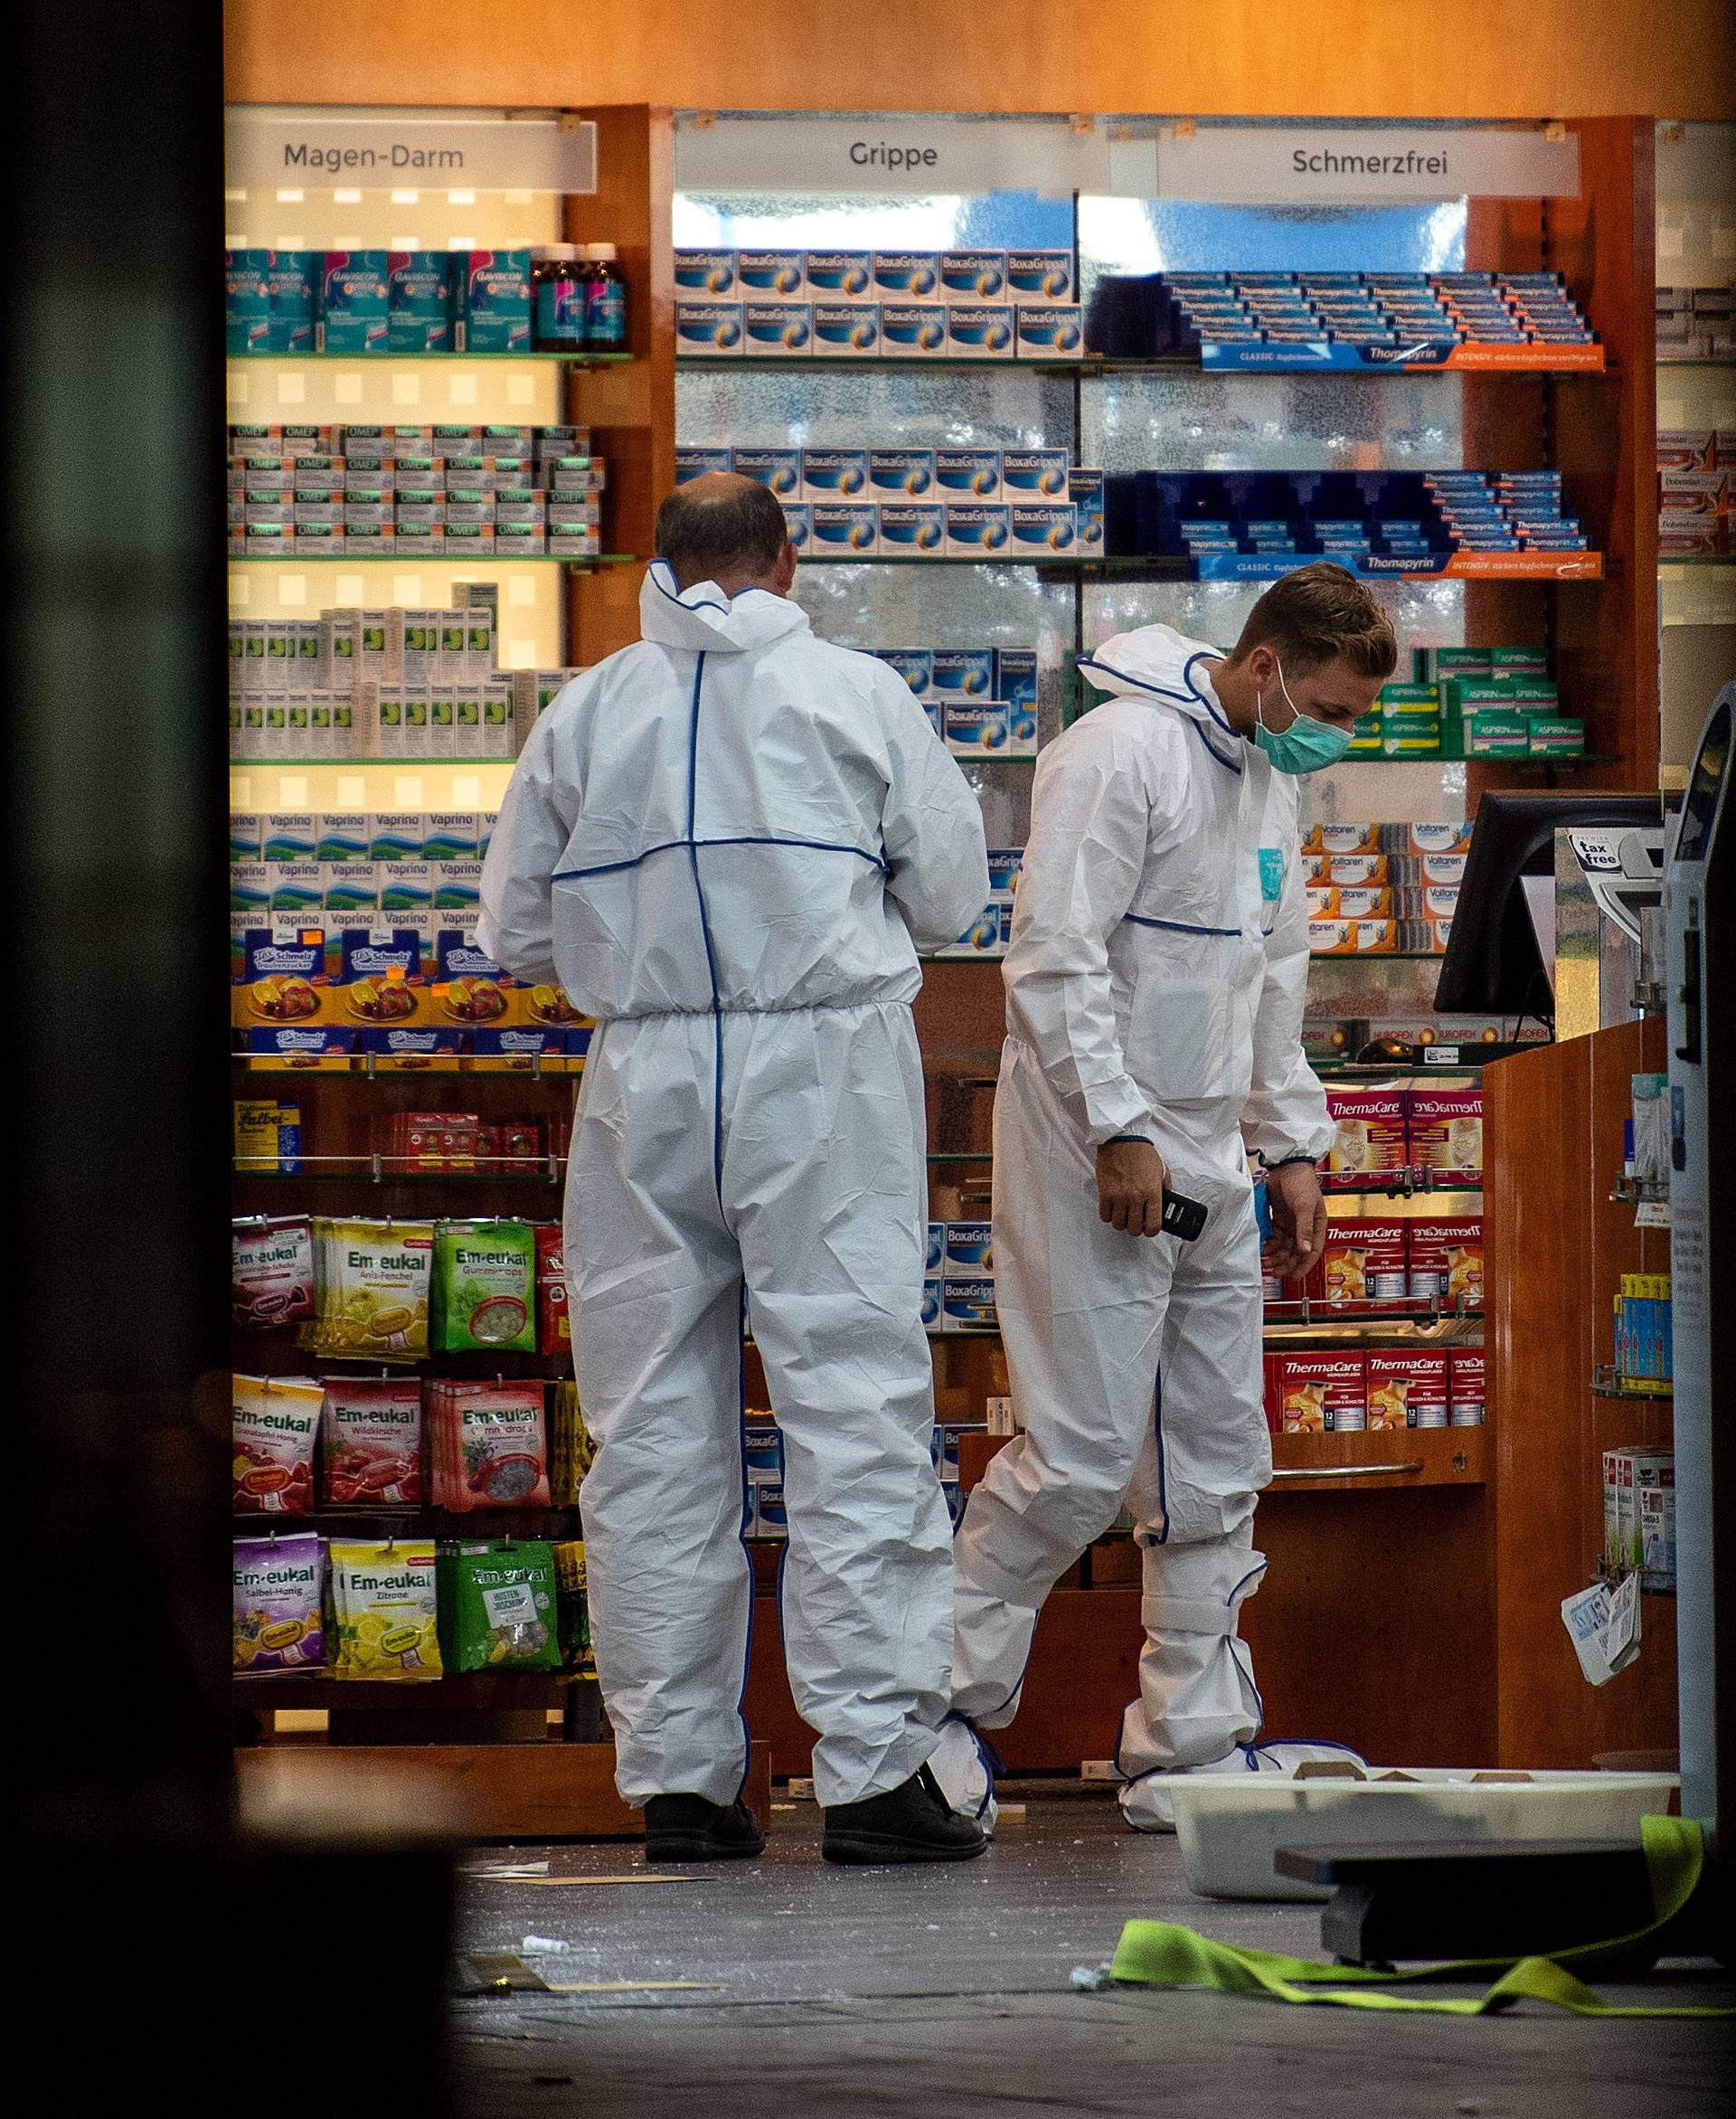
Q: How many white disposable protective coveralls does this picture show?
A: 2